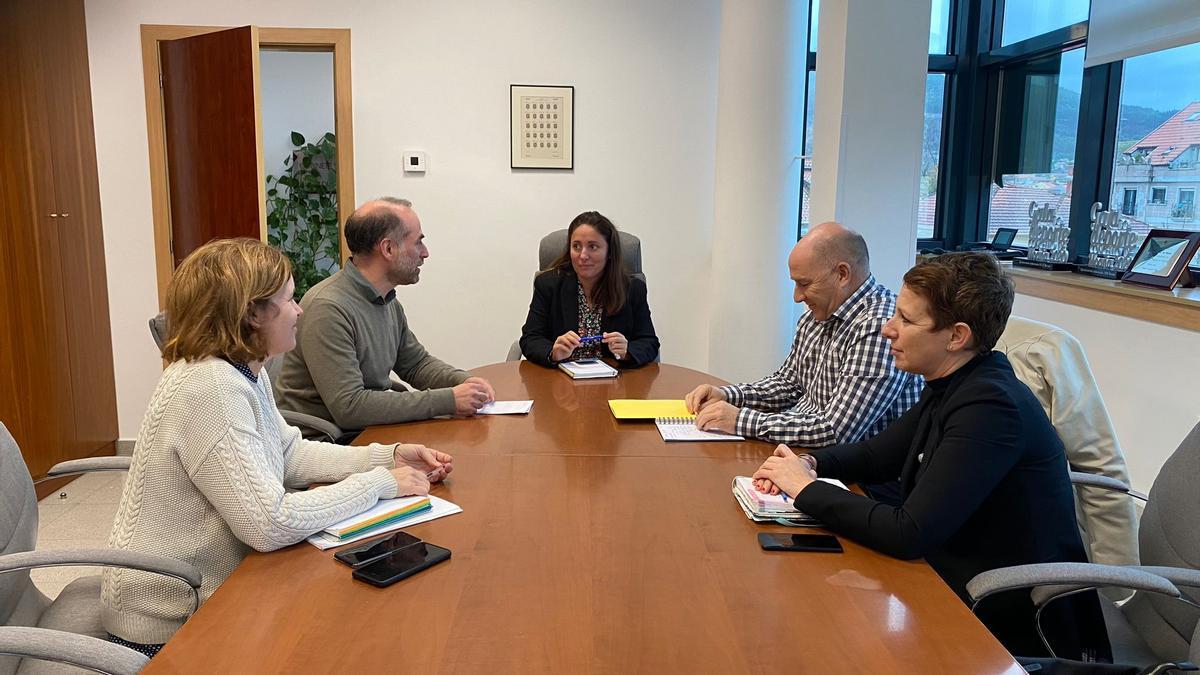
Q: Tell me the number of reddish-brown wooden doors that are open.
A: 1